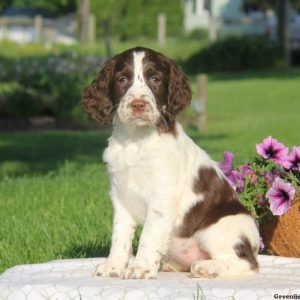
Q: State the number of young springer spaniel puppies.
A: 1